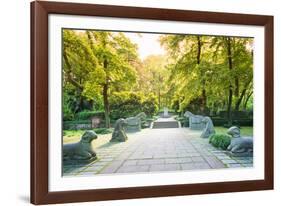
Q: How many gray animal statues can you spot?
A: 6